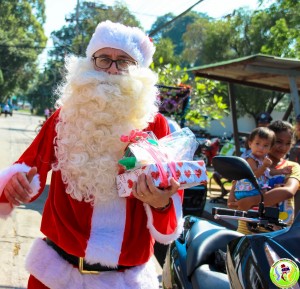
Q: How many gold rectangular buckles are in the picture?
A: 1